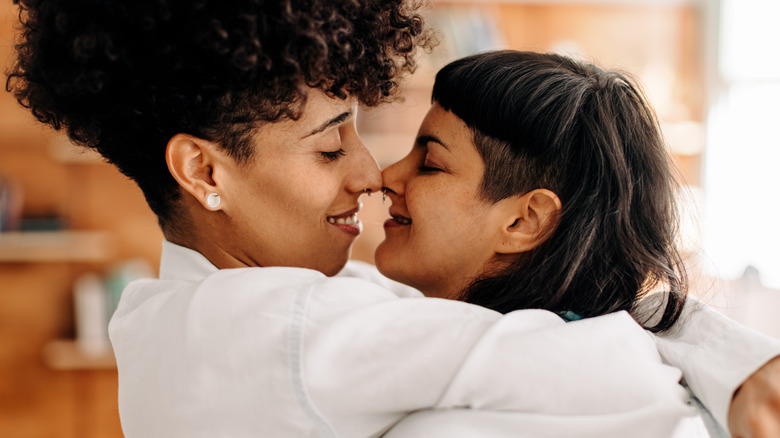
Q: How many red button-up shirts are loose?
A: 0